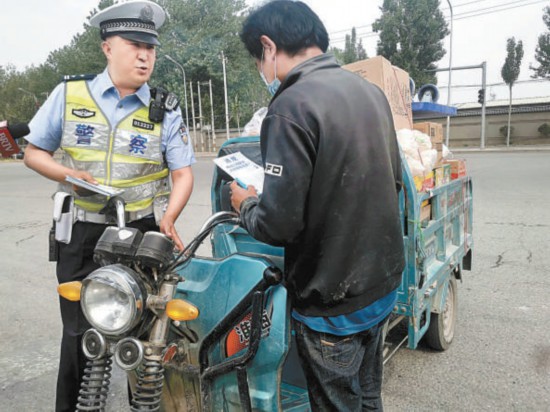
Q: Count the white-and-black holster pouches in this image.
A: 1